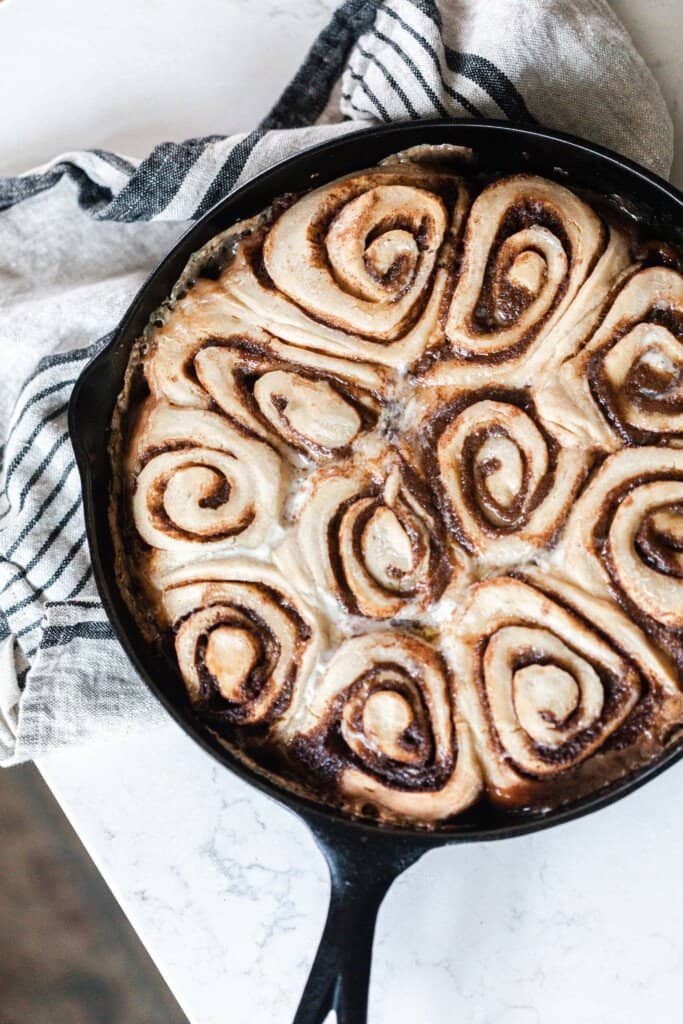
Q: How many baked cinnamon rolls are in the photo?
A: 11